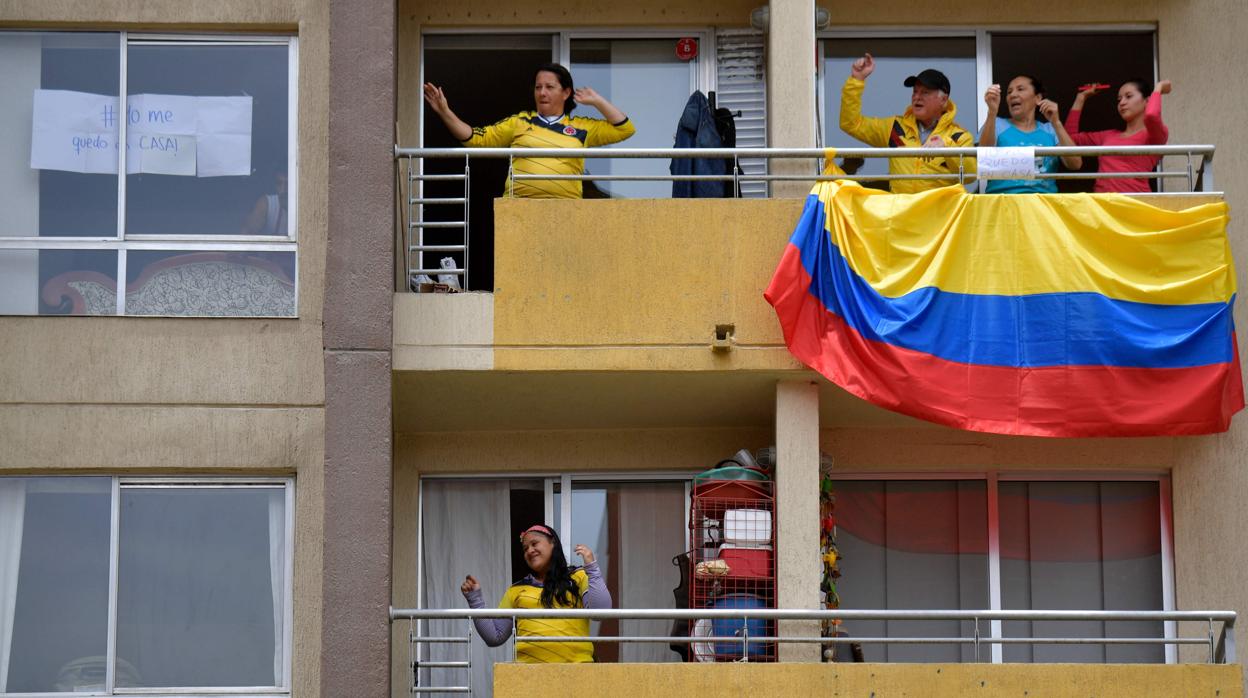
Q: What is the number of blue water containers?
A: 1